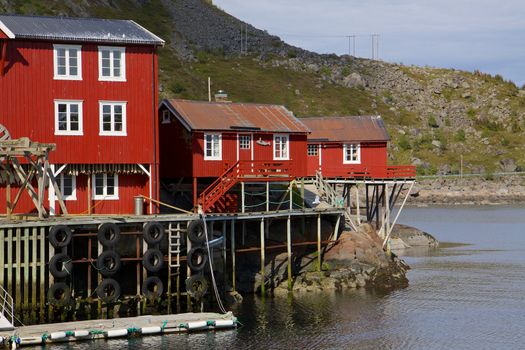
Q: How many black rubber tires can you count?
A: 12